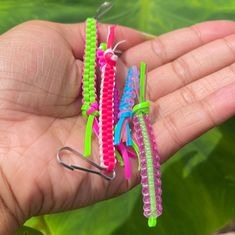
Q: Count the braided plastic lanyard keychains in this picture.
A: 5